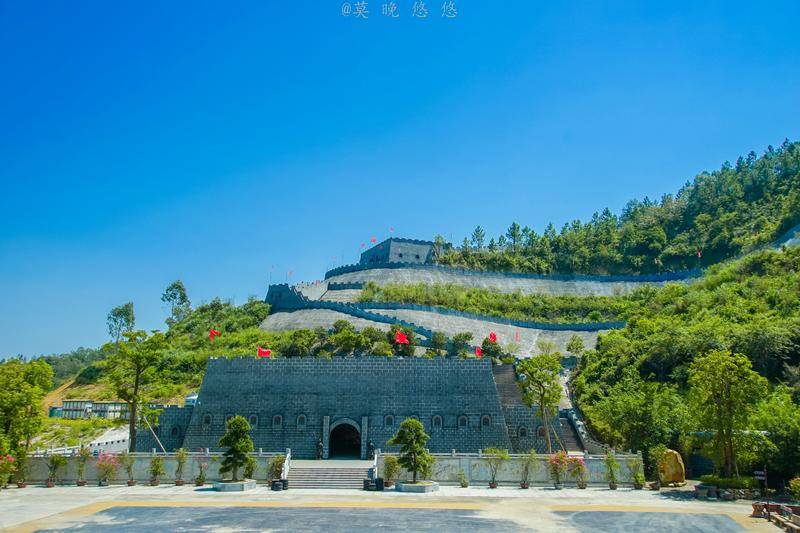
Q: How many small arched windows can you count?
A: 13